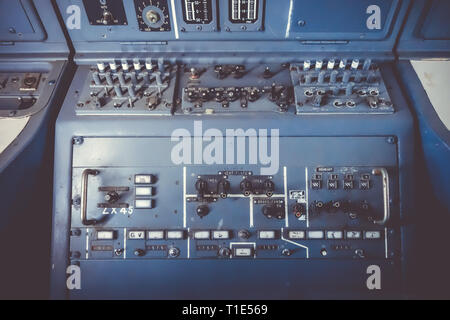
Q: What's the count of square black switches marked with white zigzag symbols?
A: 4